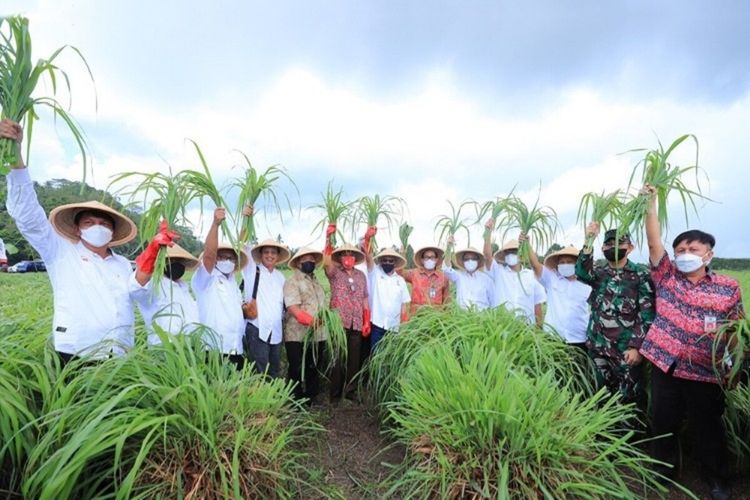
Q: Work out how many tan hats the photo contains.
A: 11